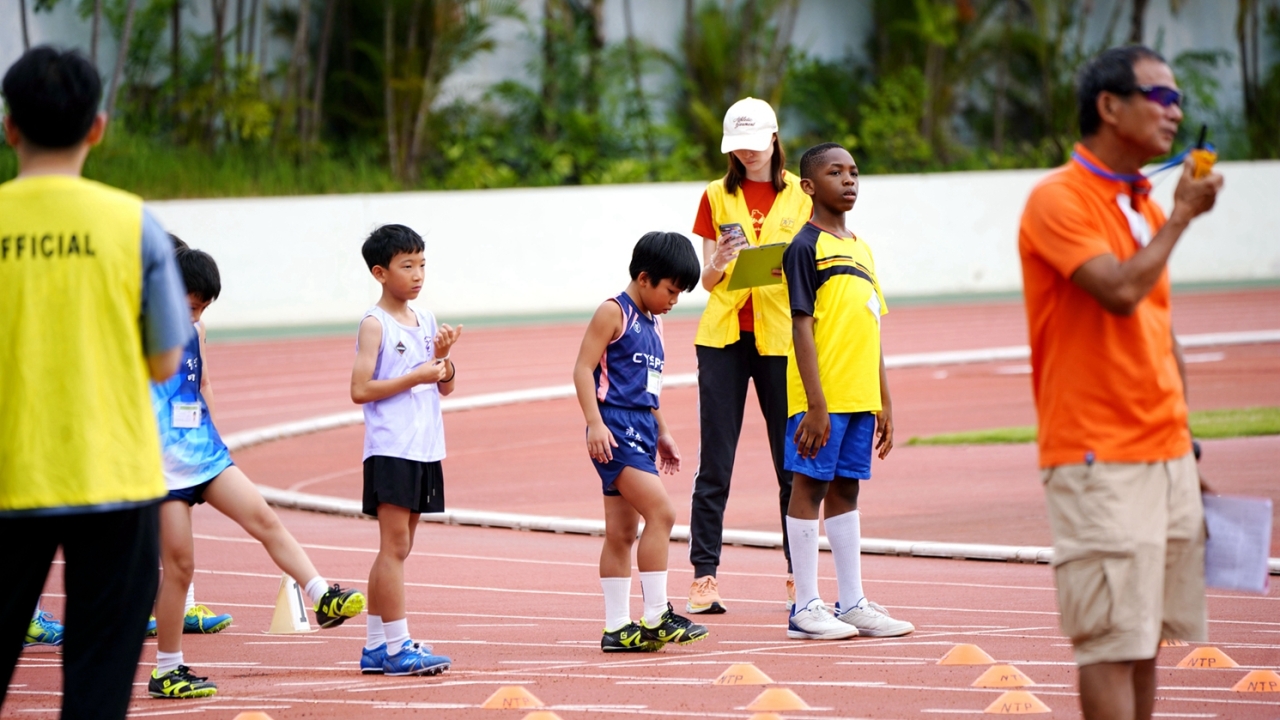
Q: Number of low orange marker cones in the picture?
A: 12